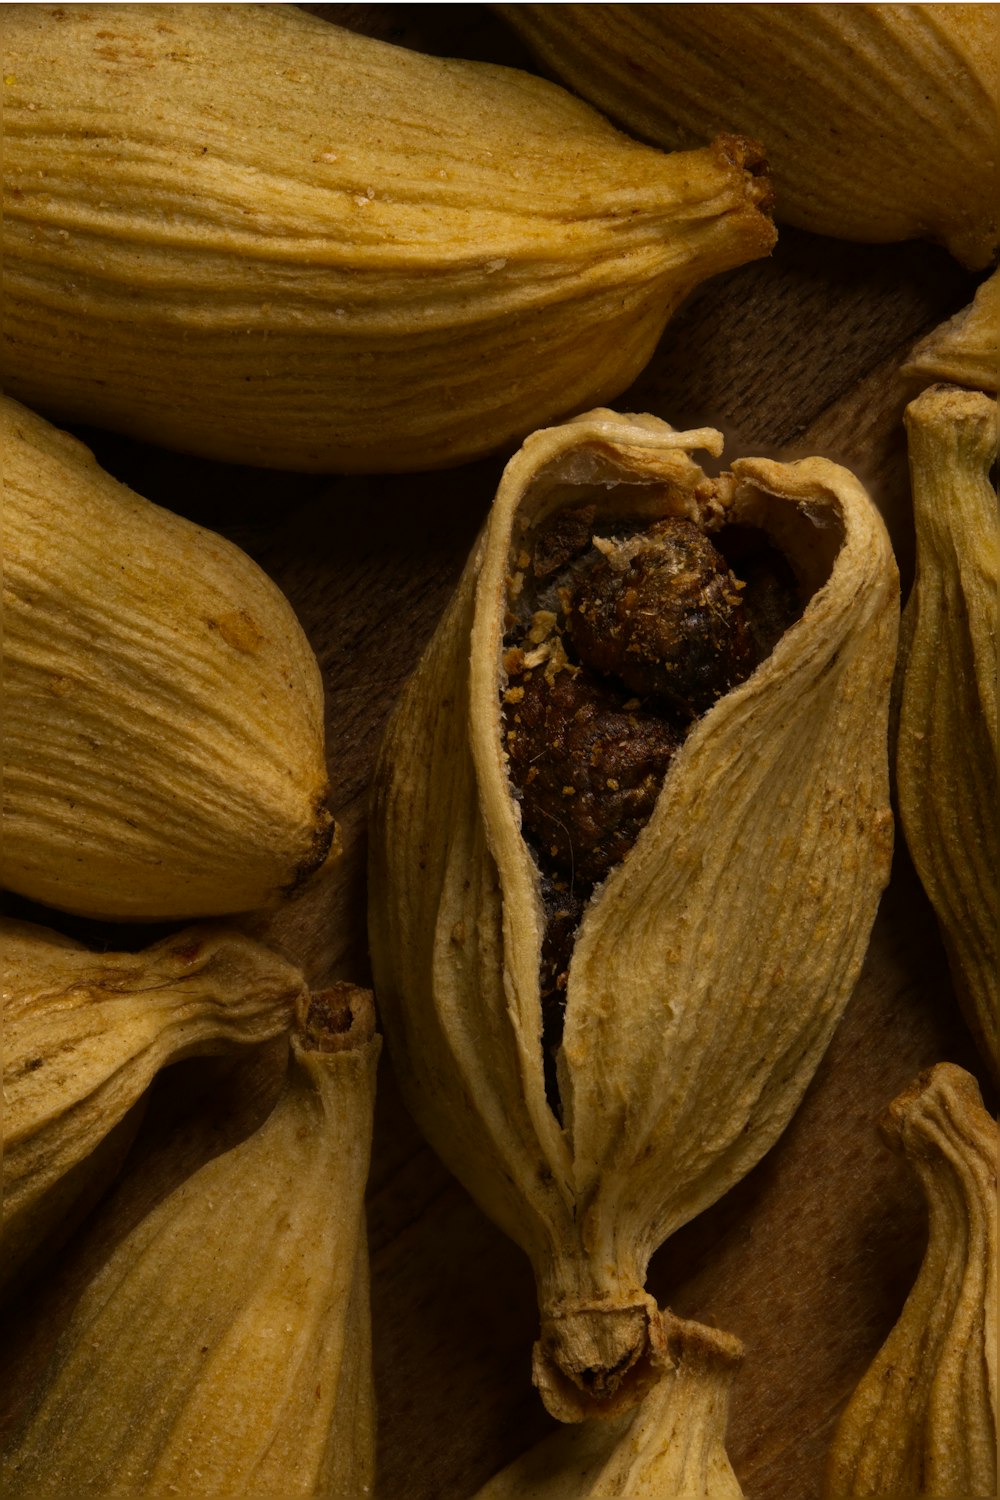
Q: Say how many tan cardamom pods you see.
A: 10